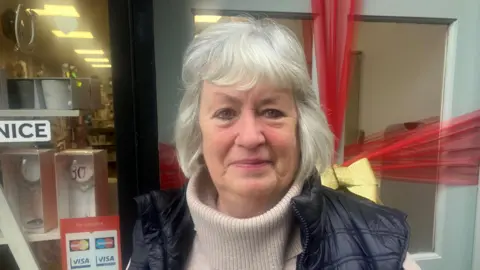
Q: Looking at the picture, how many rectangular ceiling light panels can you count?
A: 6